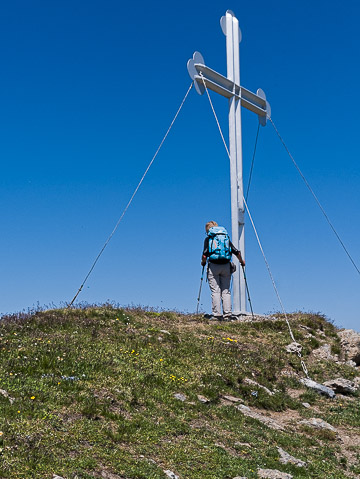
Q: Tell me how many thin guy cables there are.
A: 4